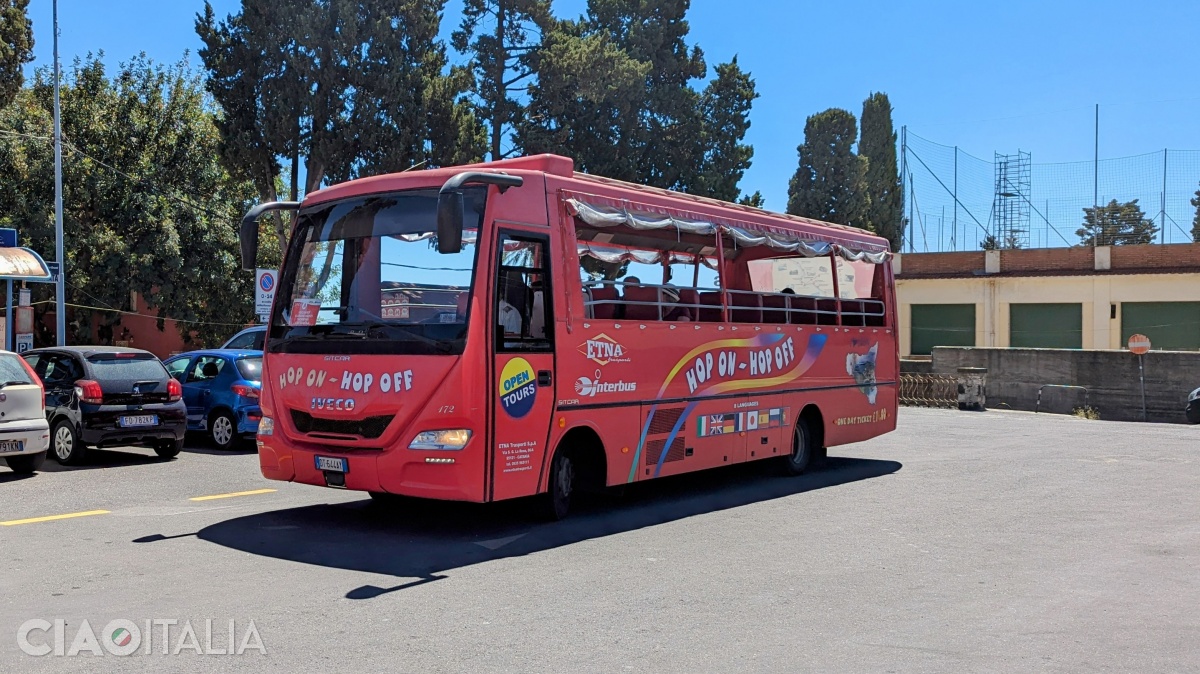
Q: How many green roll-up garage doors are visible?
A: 3